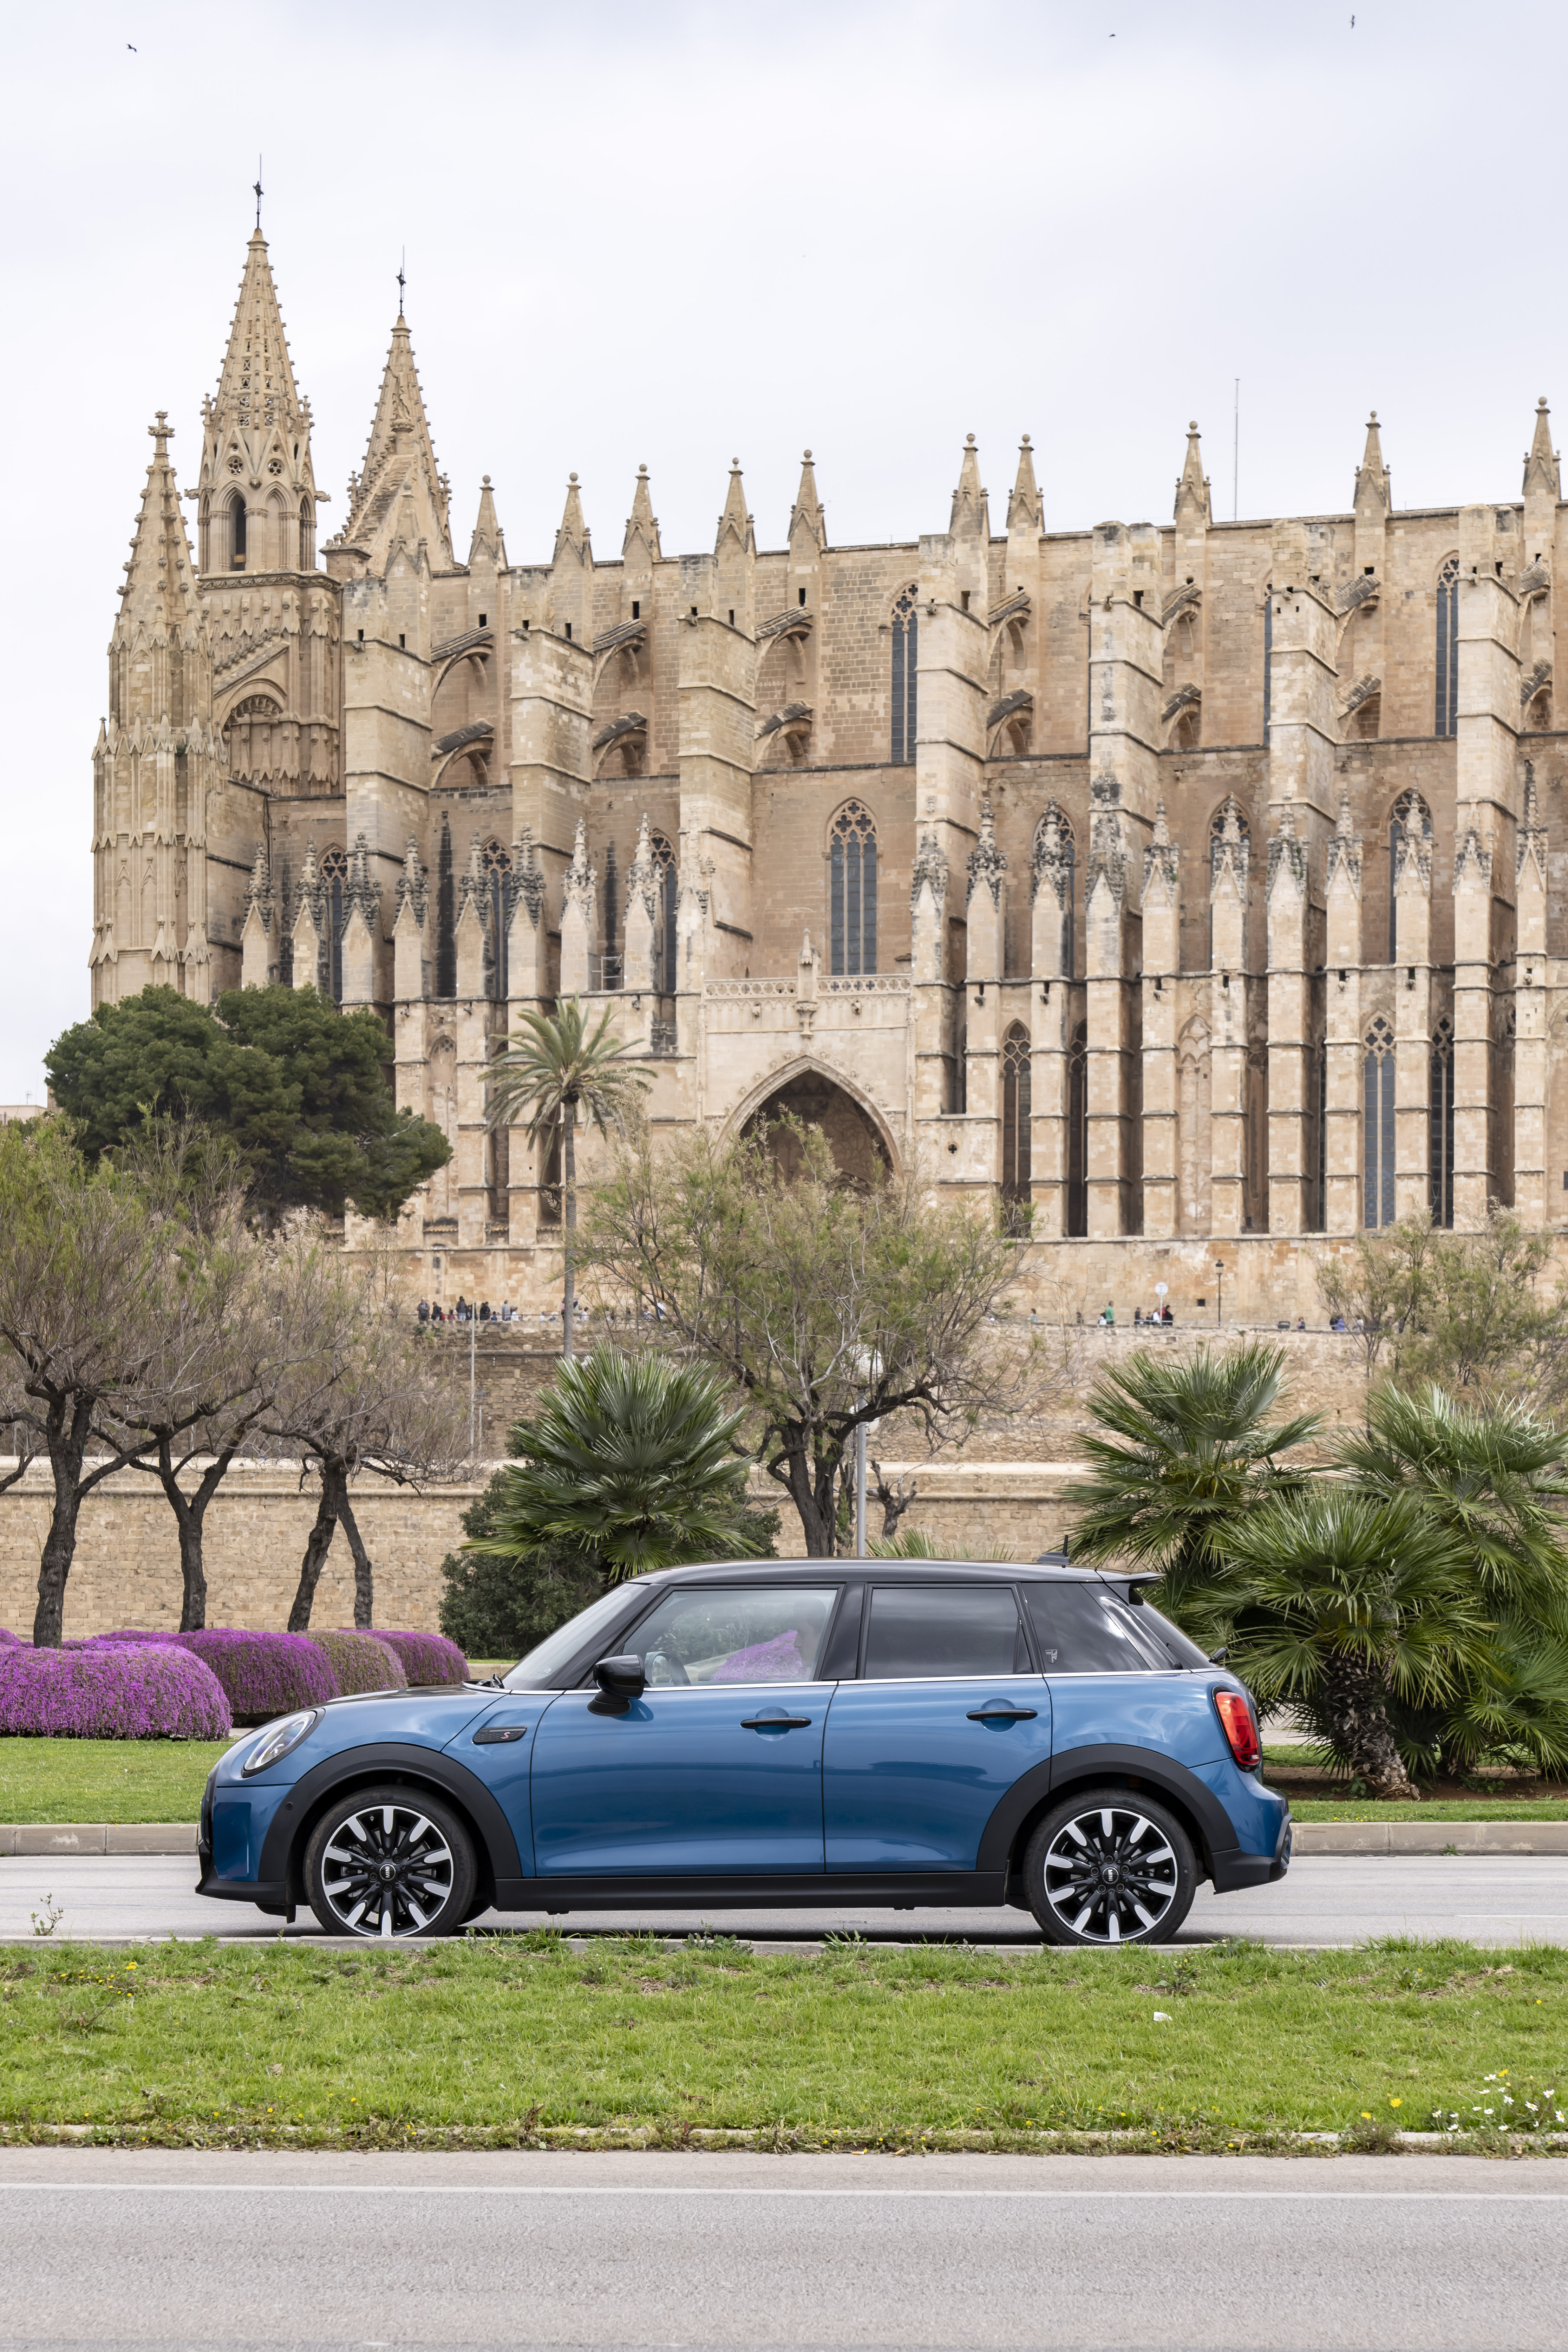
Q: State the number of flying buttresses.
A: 14